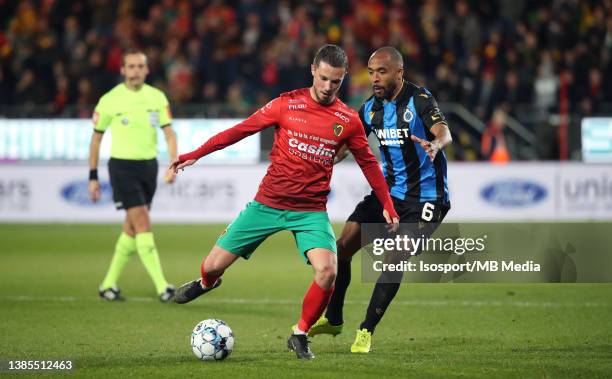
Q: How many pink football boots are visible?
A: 0